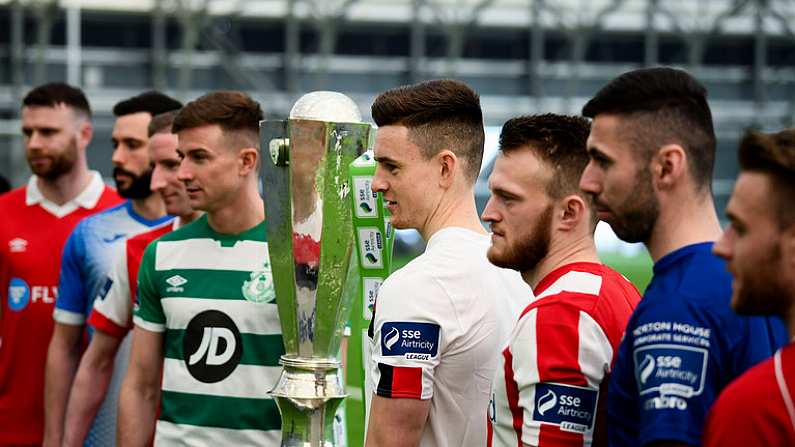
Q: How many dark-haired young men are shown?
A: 8